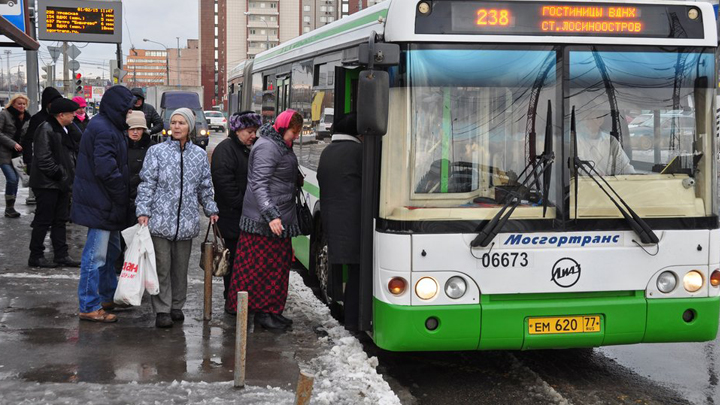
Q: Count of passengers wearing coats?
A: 11